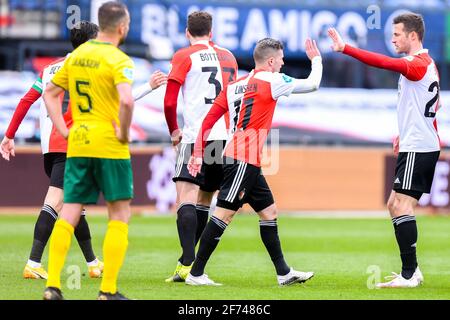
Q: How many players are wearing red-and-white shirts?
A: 4